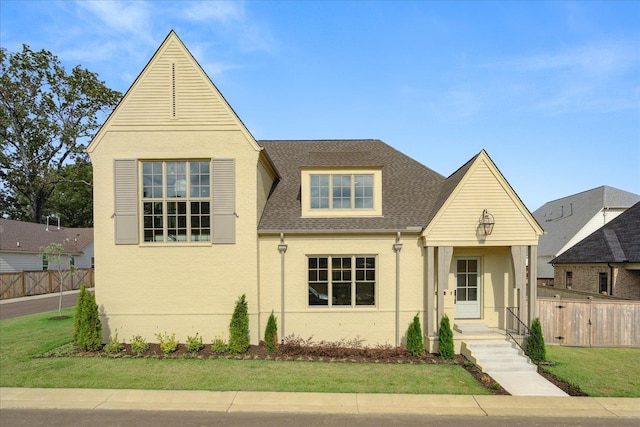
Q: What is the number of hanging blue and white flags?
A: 0